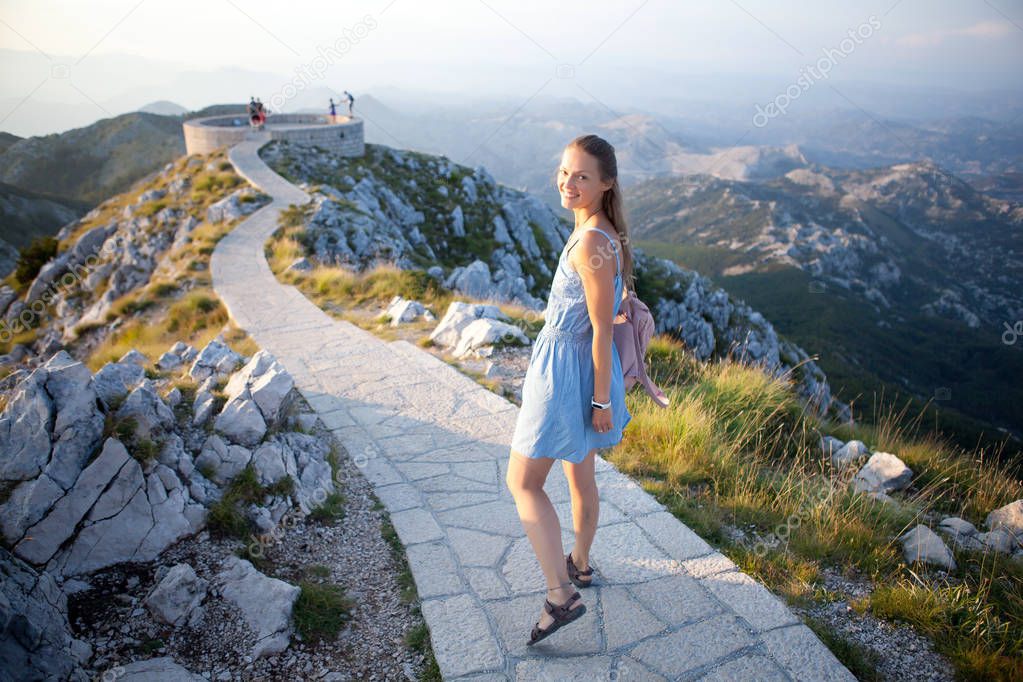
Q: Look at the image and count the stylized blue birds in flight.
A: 0